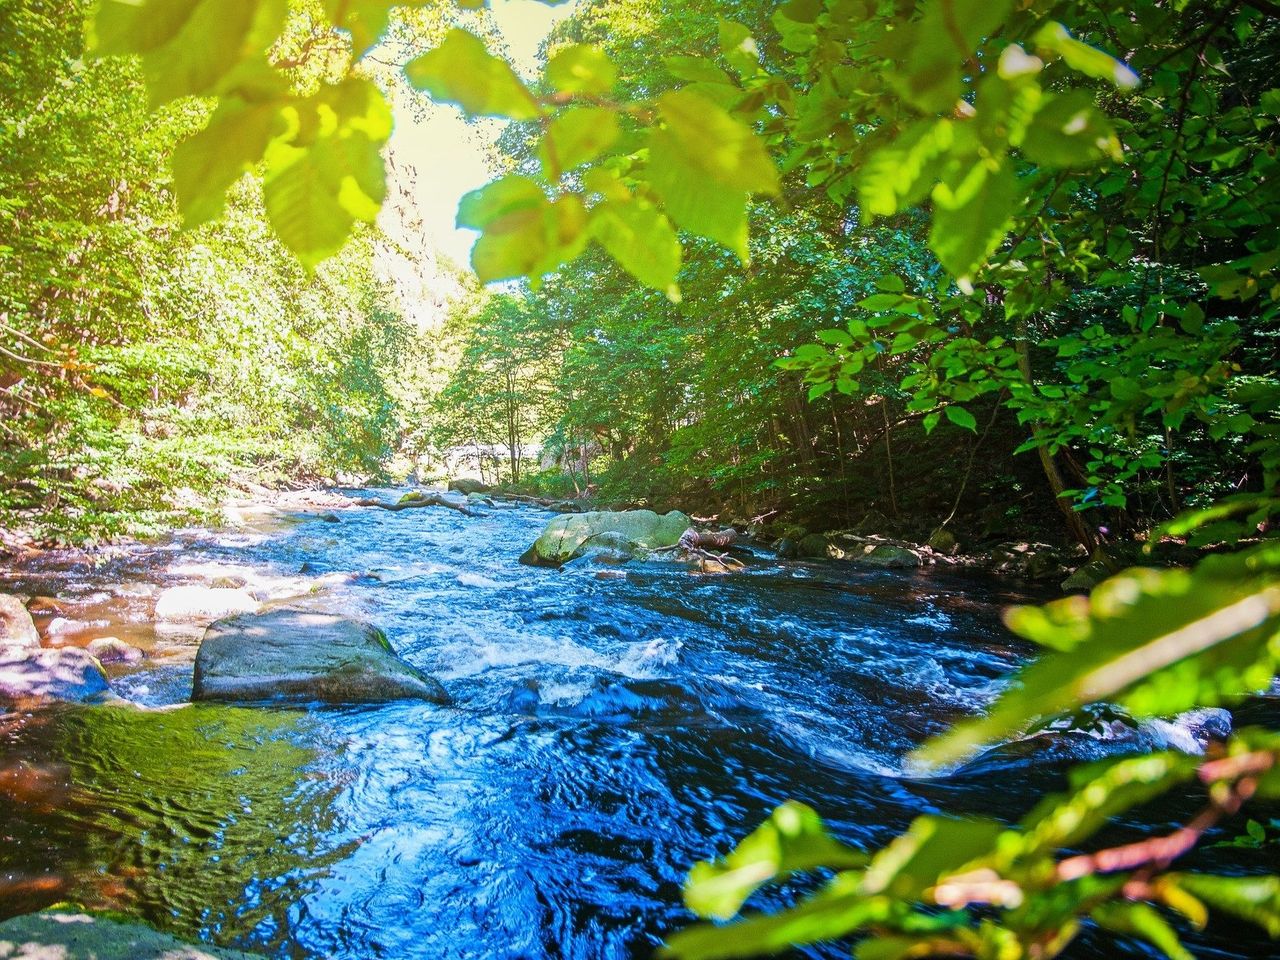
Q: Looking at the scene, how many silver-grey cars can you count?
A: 0